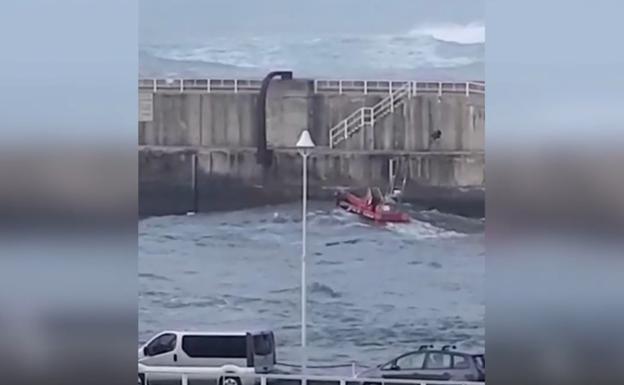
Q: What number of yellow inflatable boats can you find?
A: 0